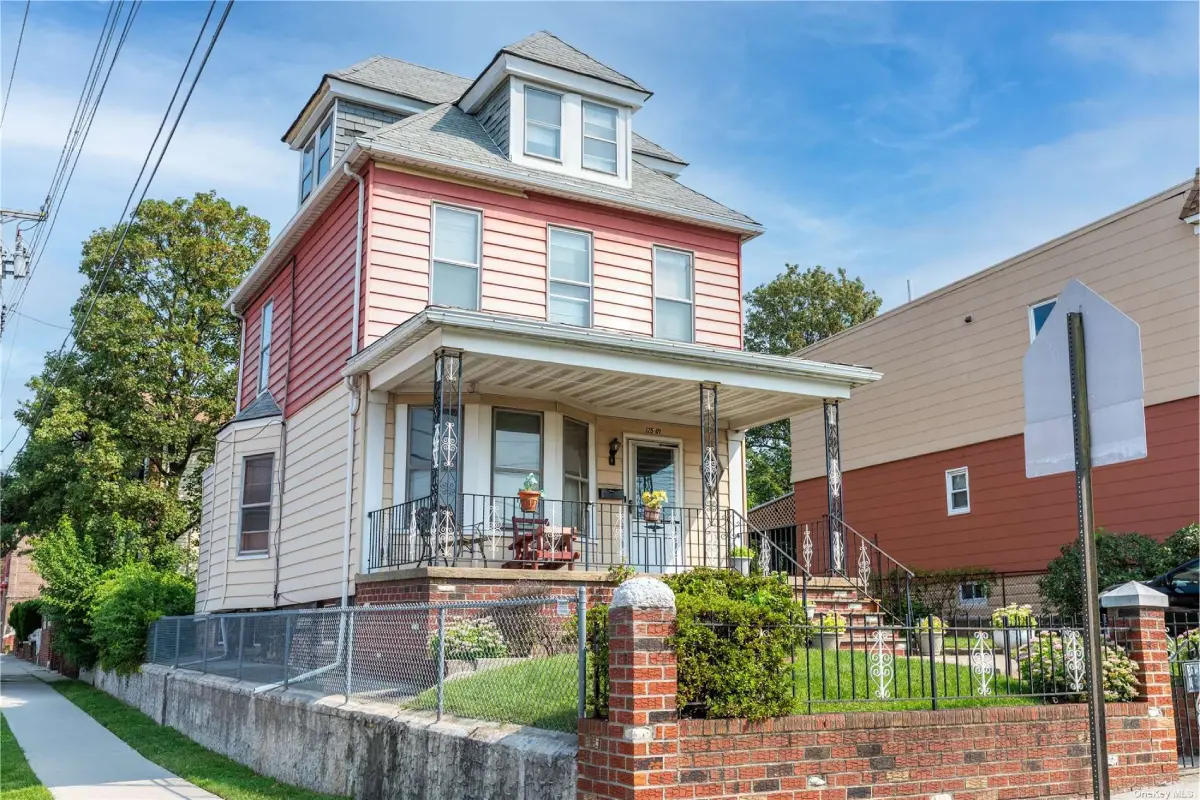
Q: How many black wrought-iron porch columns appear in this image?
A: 3